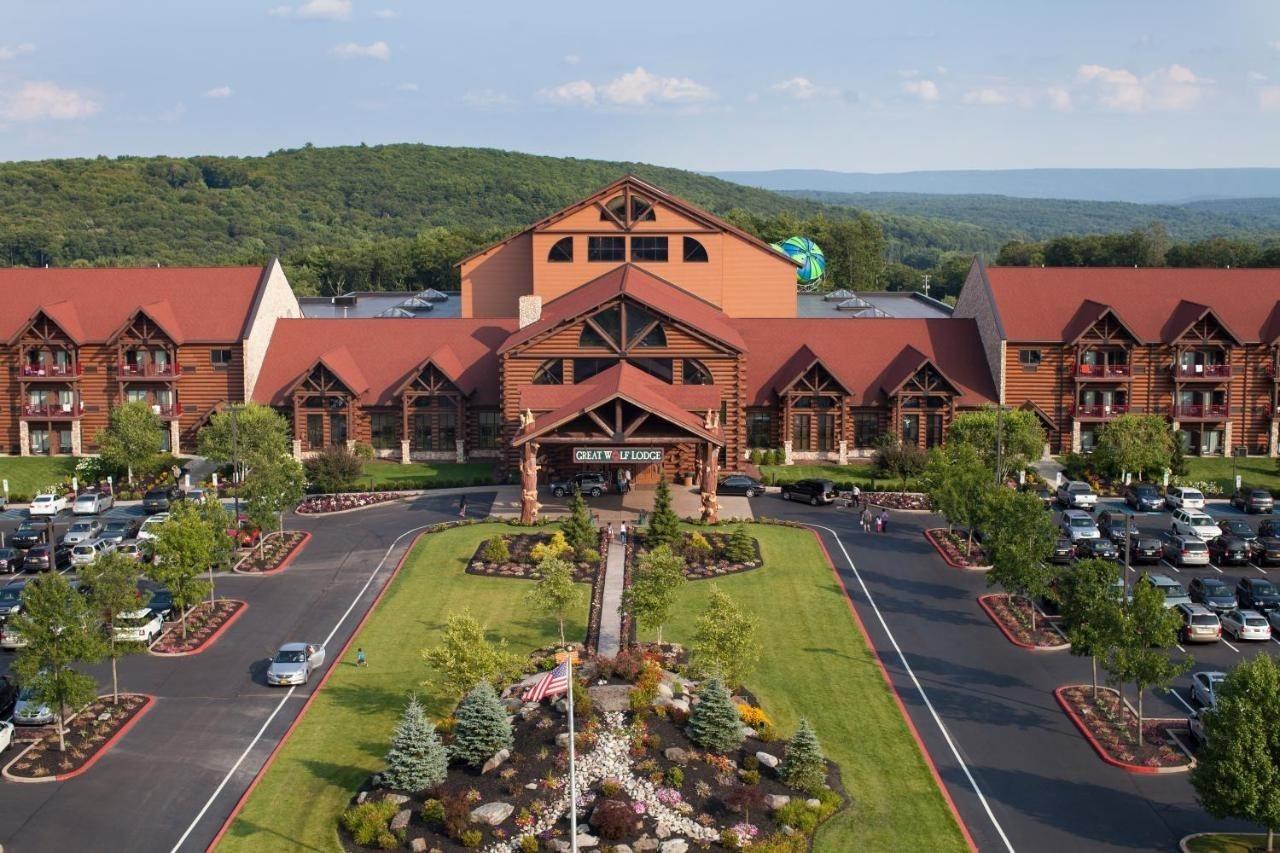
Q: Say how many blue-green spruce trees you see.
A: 4